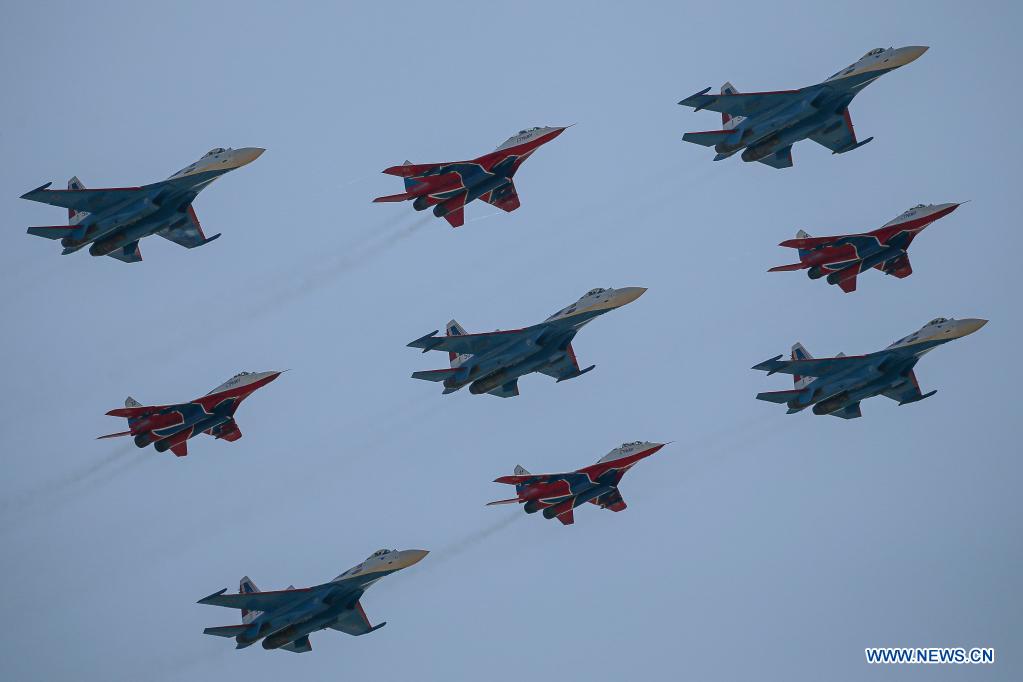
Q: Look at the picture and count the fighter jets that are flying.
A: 9